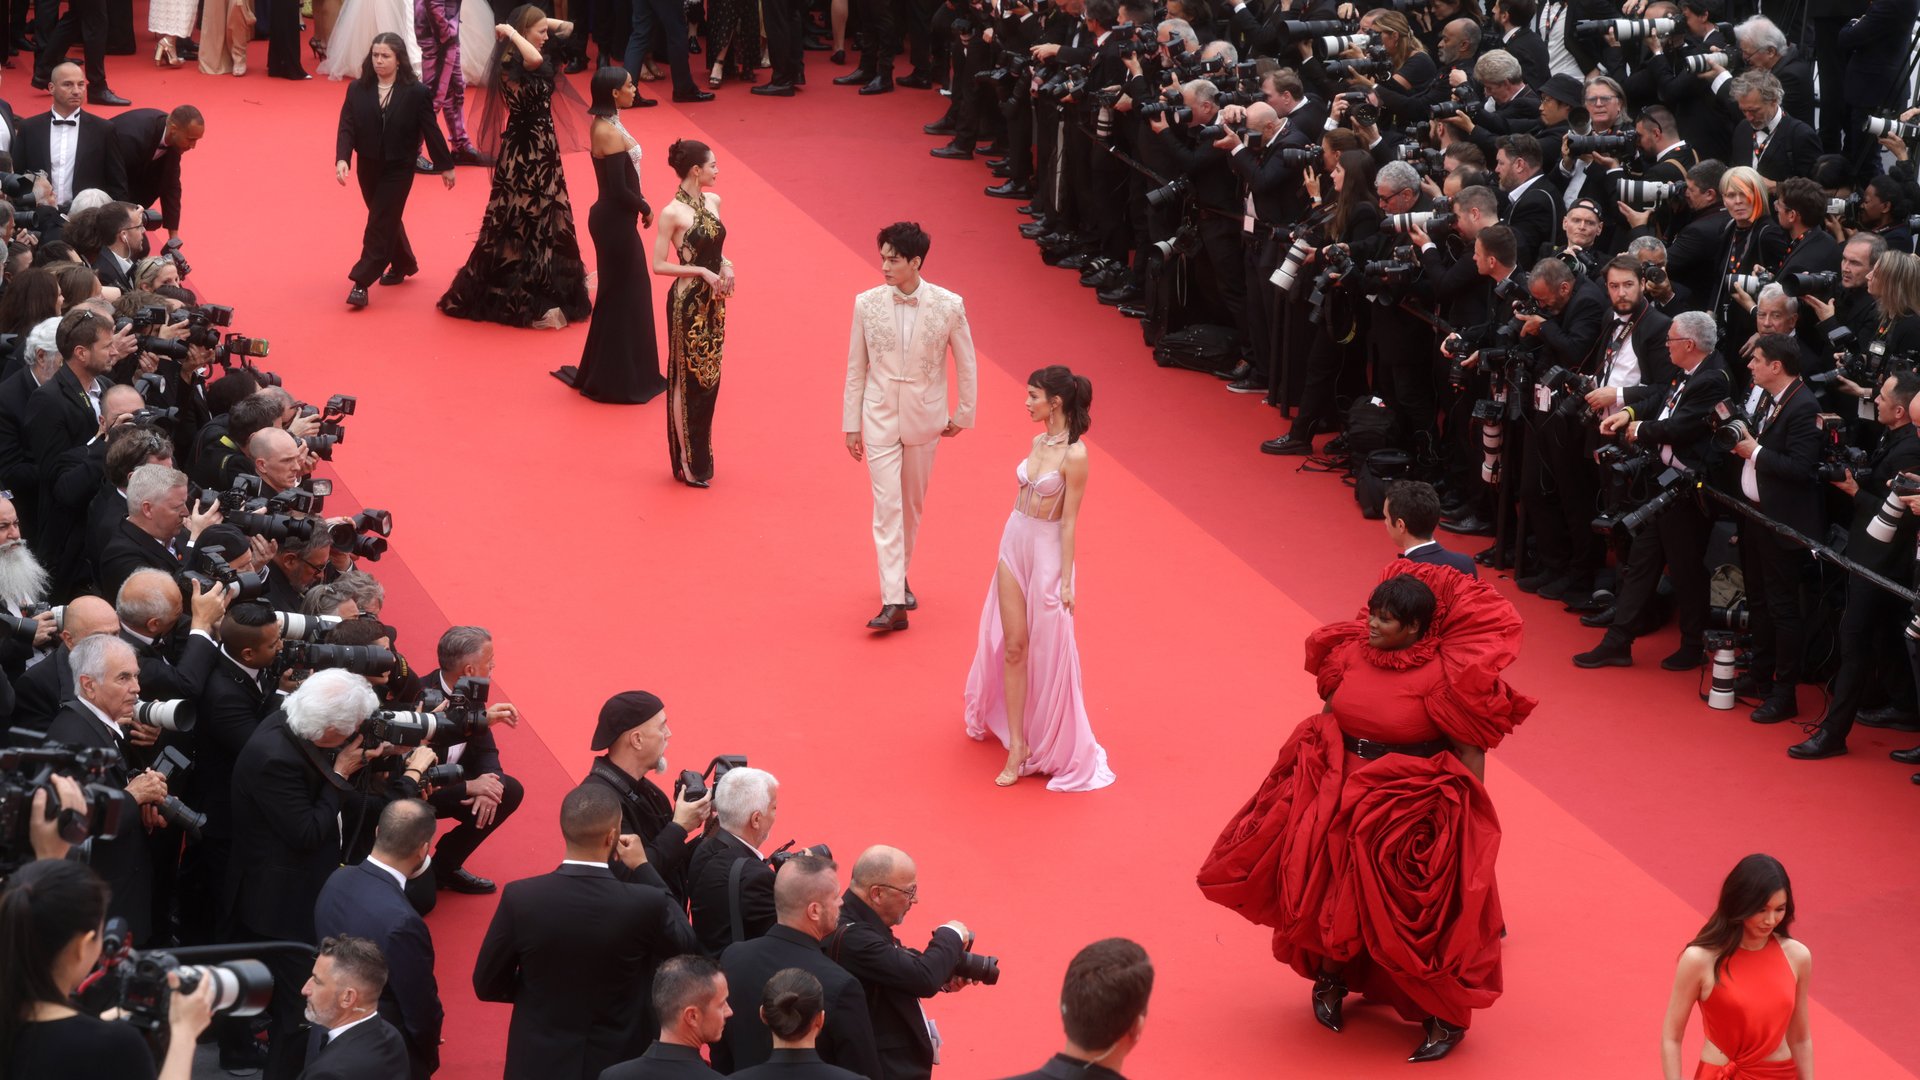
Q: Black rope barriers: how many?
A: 1